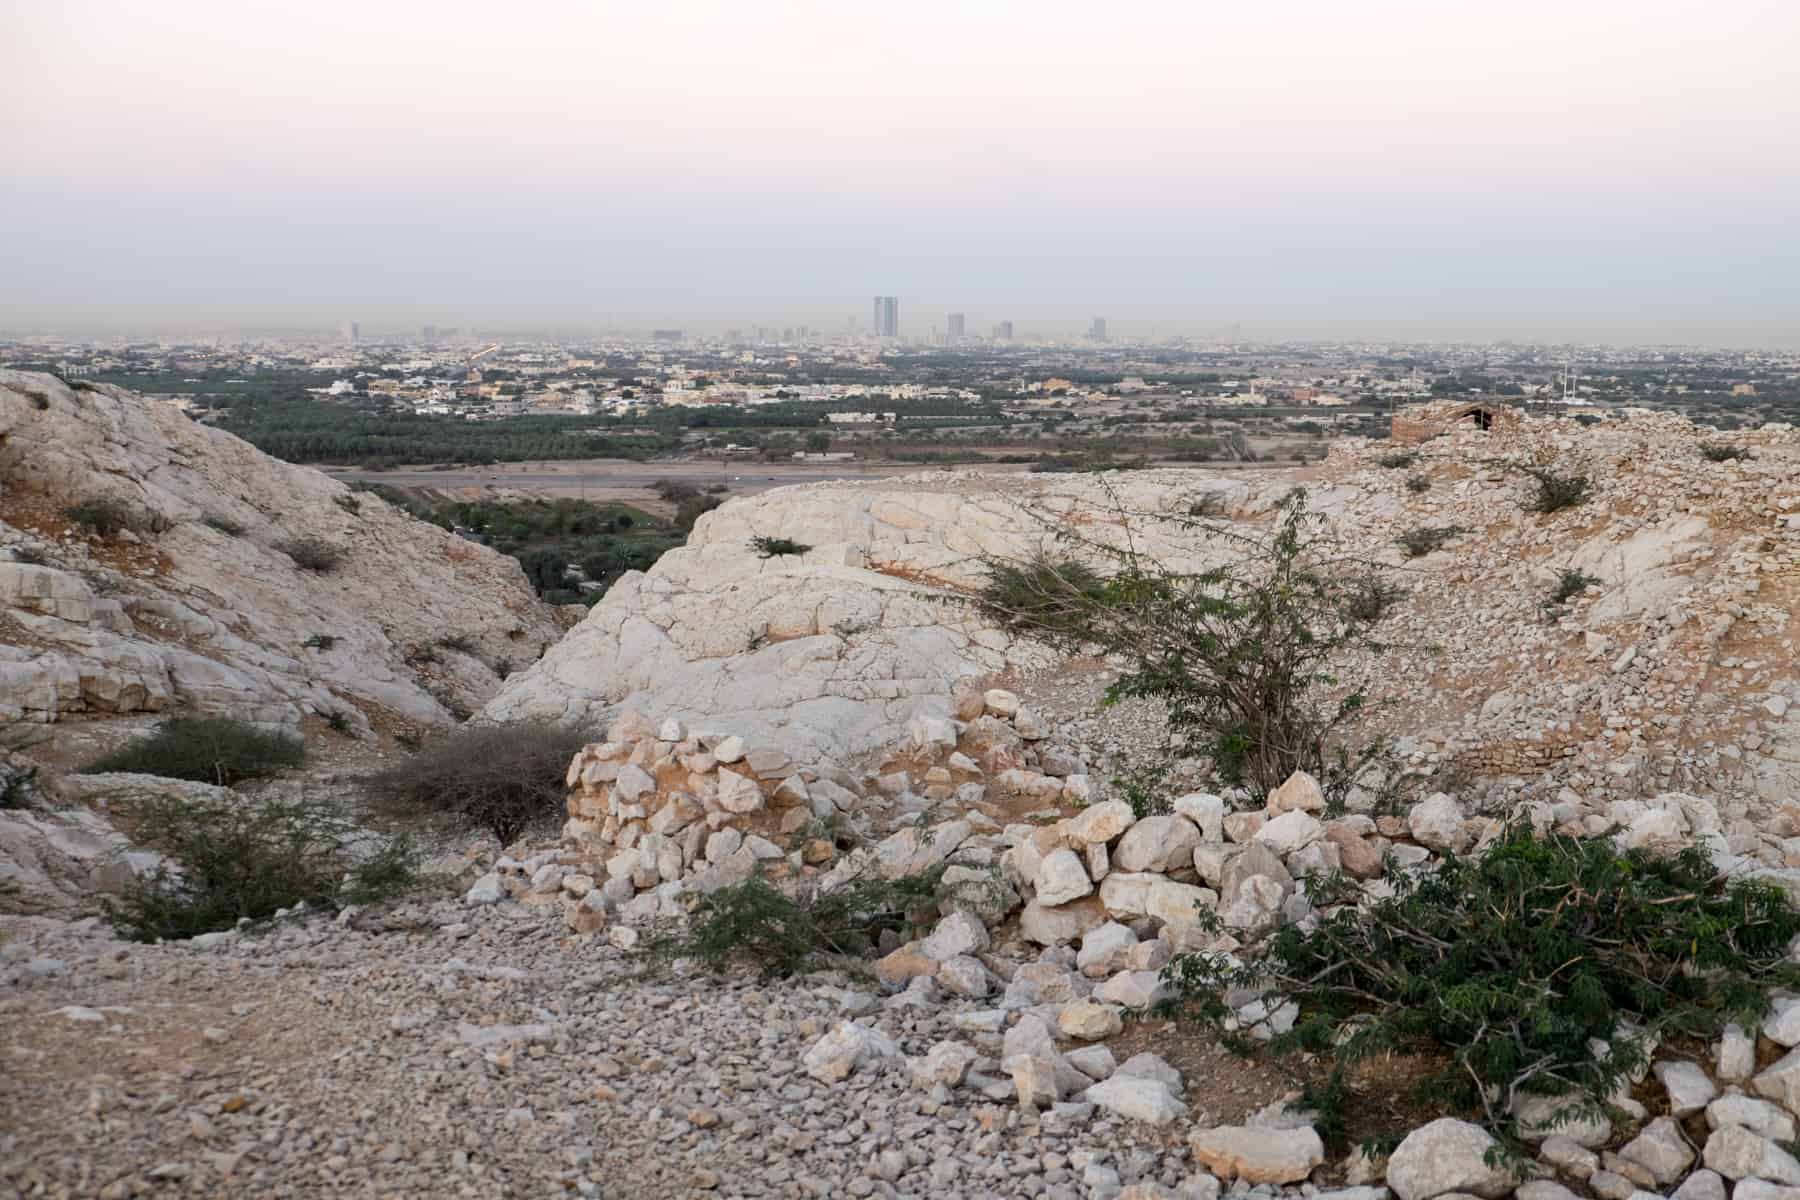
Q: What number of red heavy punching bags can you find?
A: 0